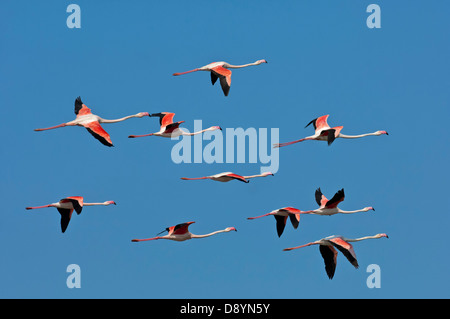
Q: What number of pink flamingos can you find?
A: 10